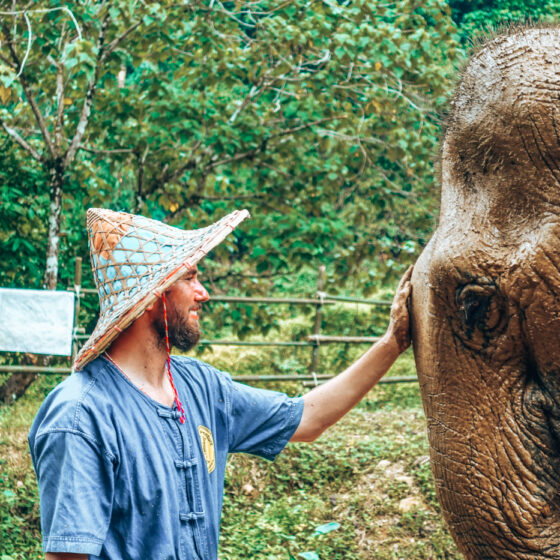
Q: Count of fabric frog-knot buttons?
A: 3